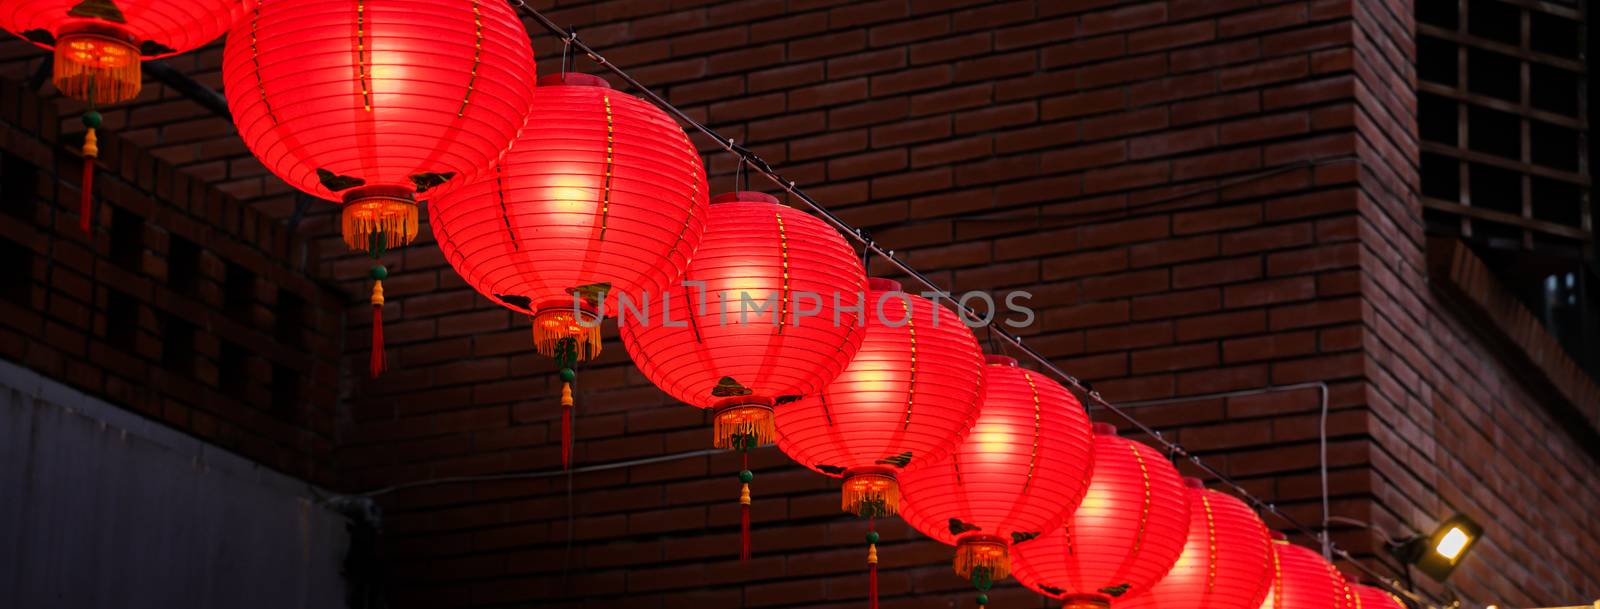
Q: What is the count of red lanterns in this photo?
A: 10